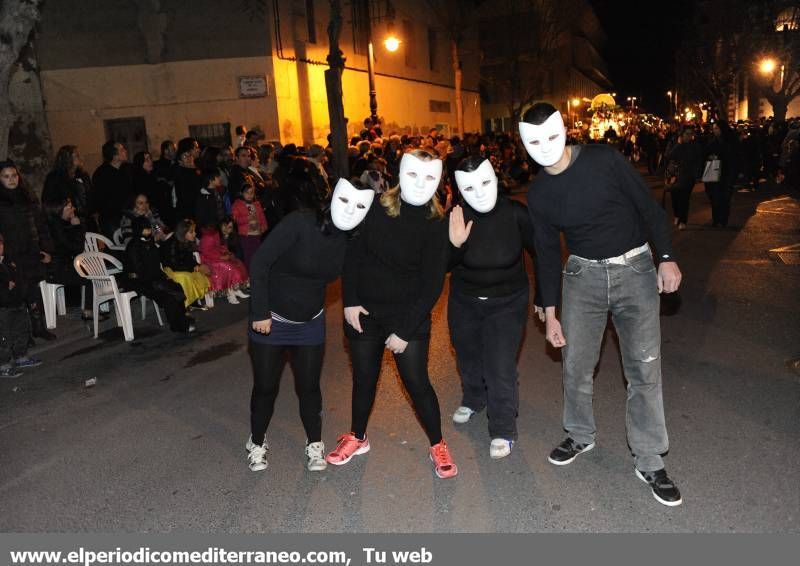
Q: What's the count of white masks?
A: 4